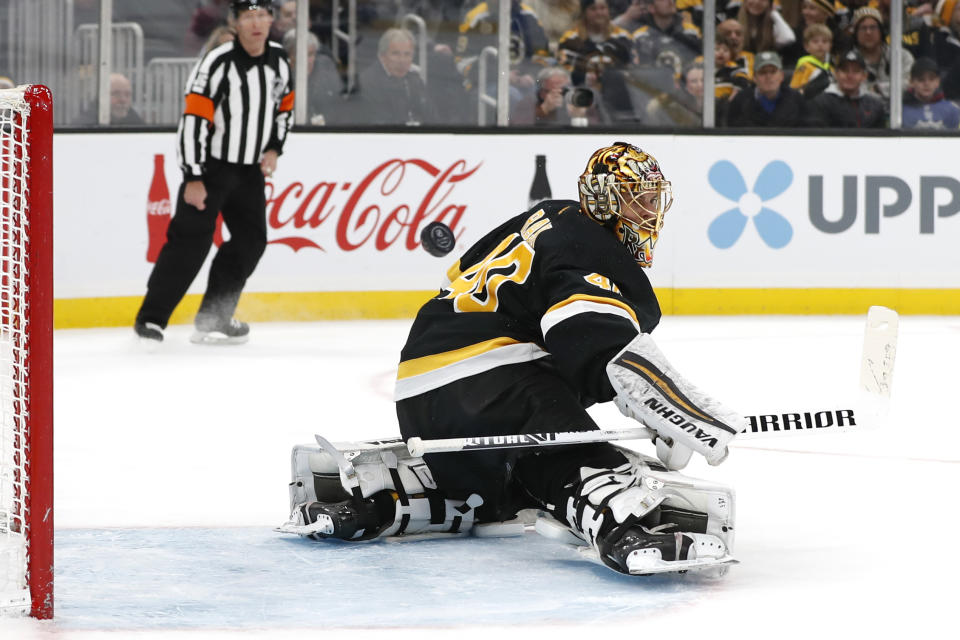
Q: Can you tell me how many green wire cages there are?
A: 0